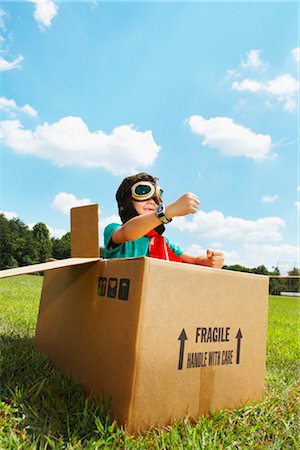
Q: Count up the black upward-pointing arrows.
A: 2